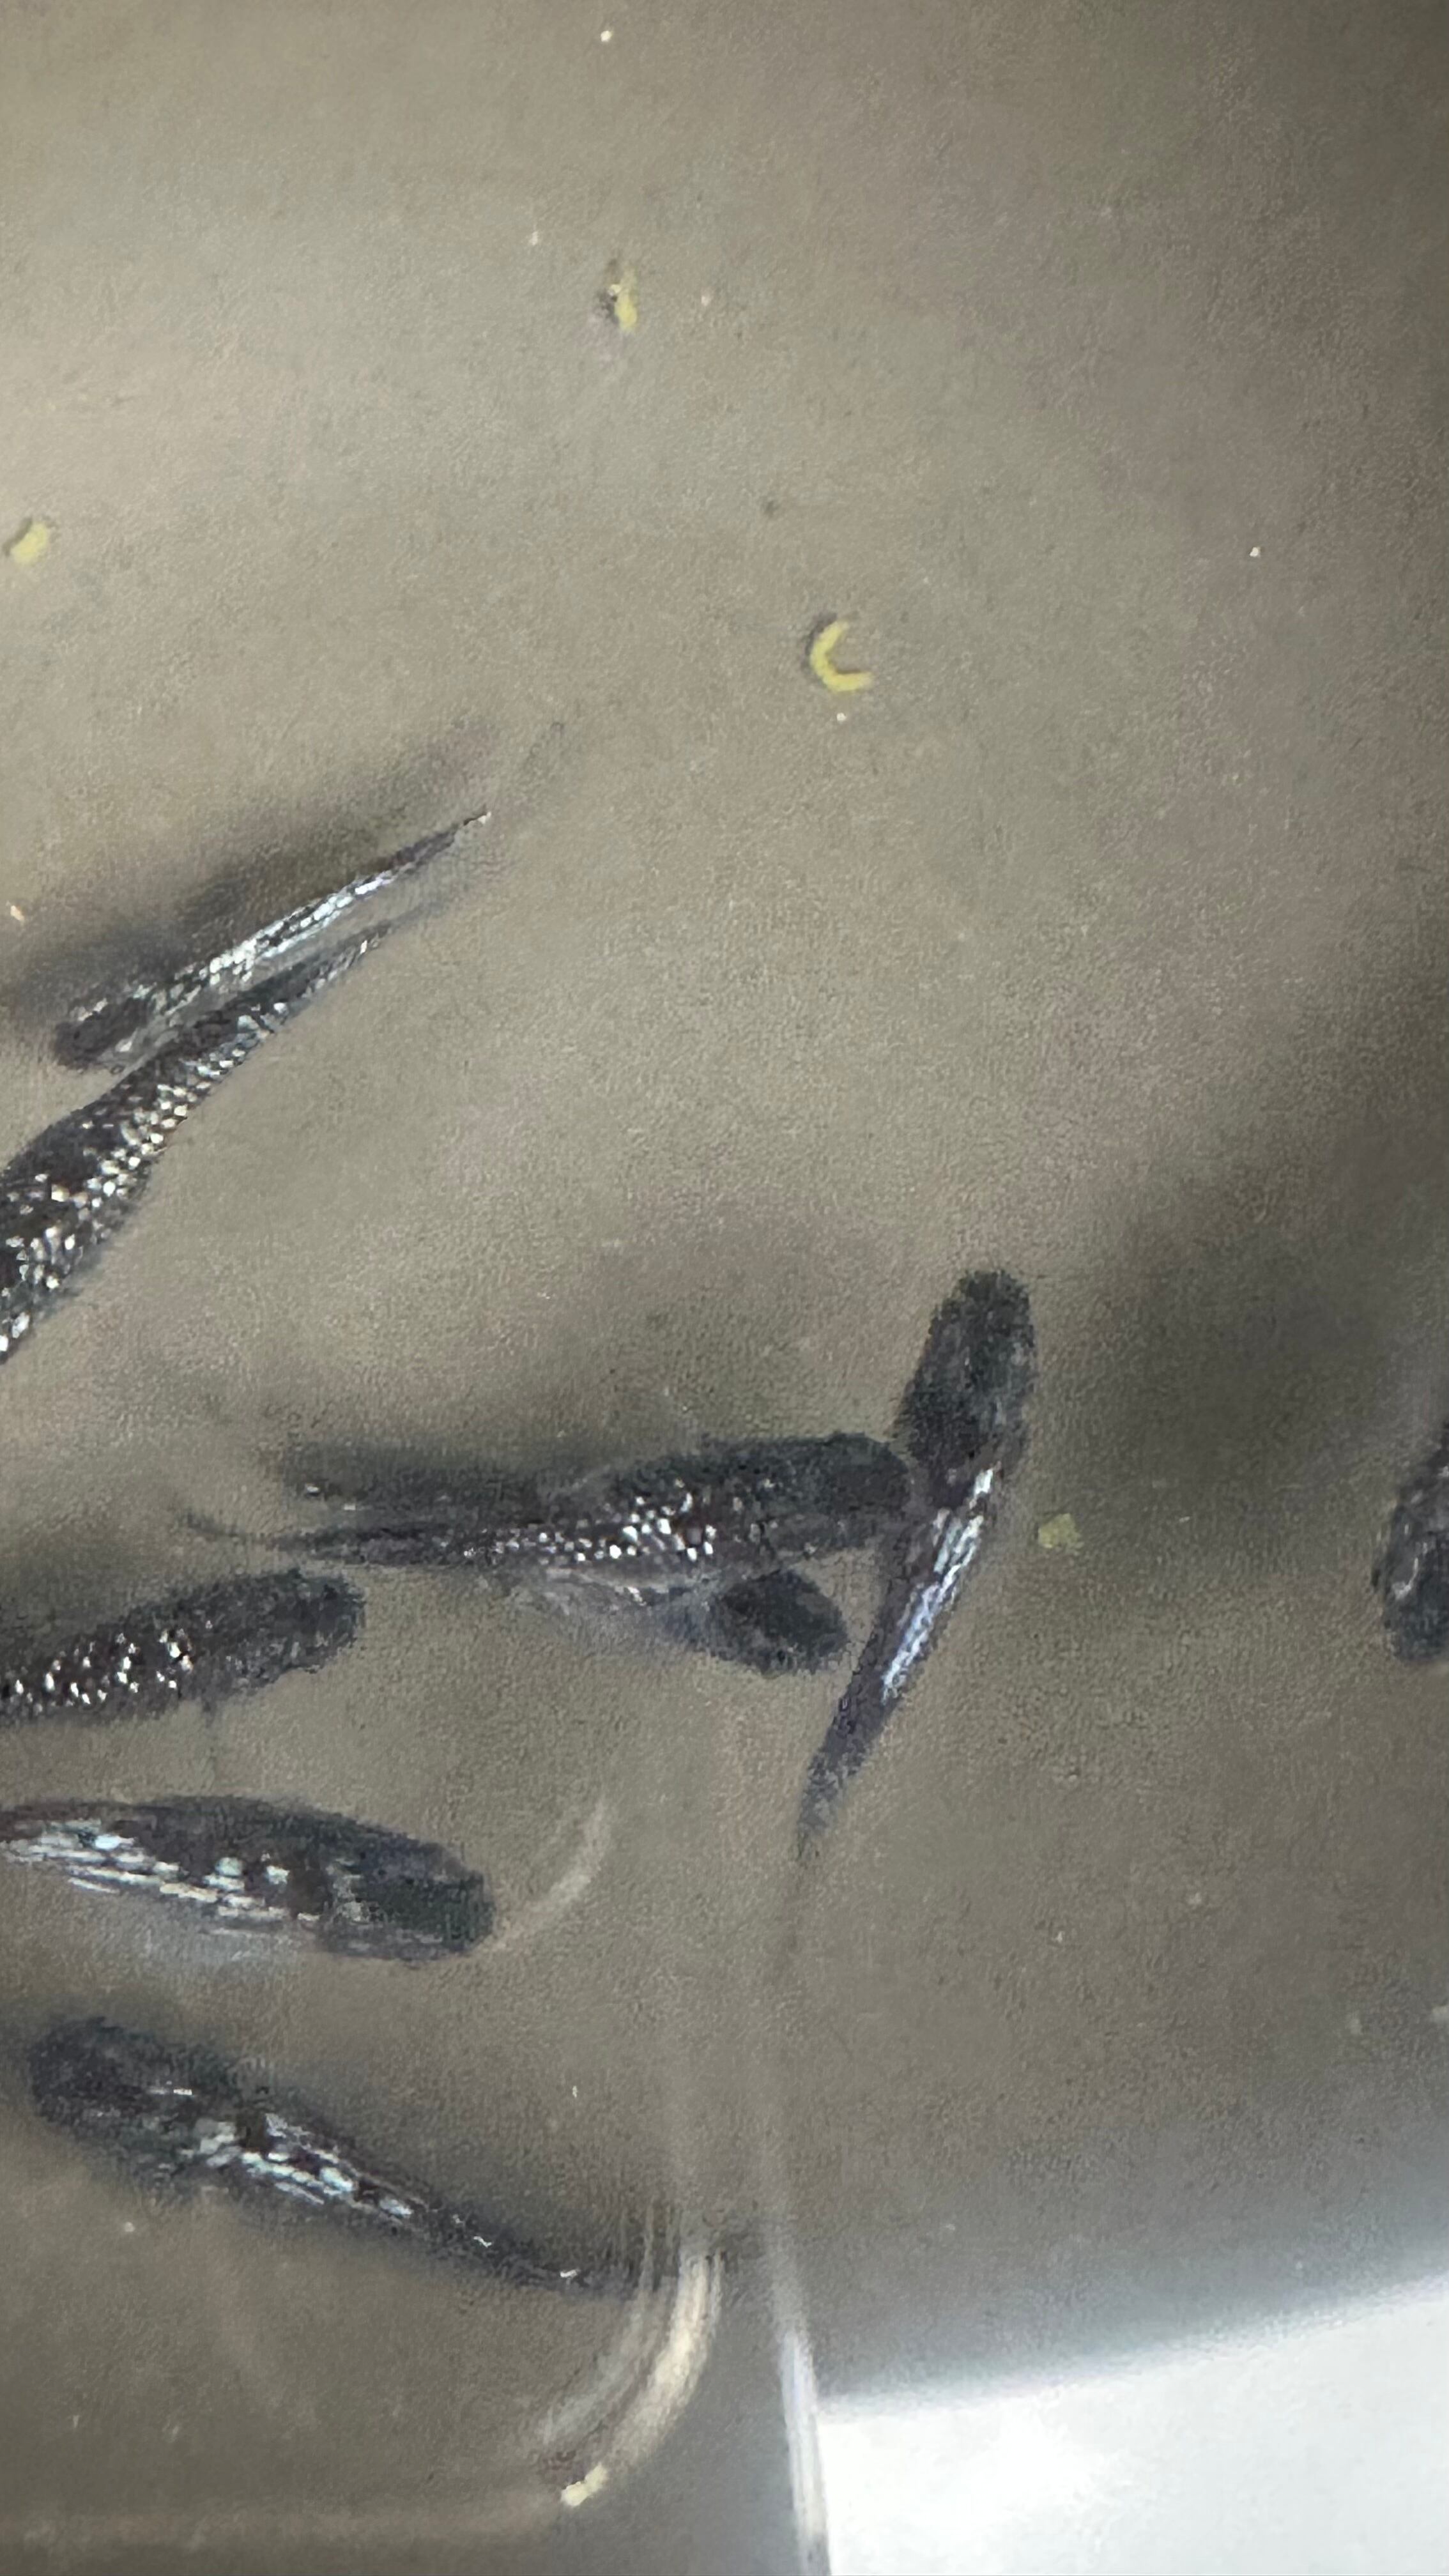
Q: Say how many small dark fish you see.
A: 9